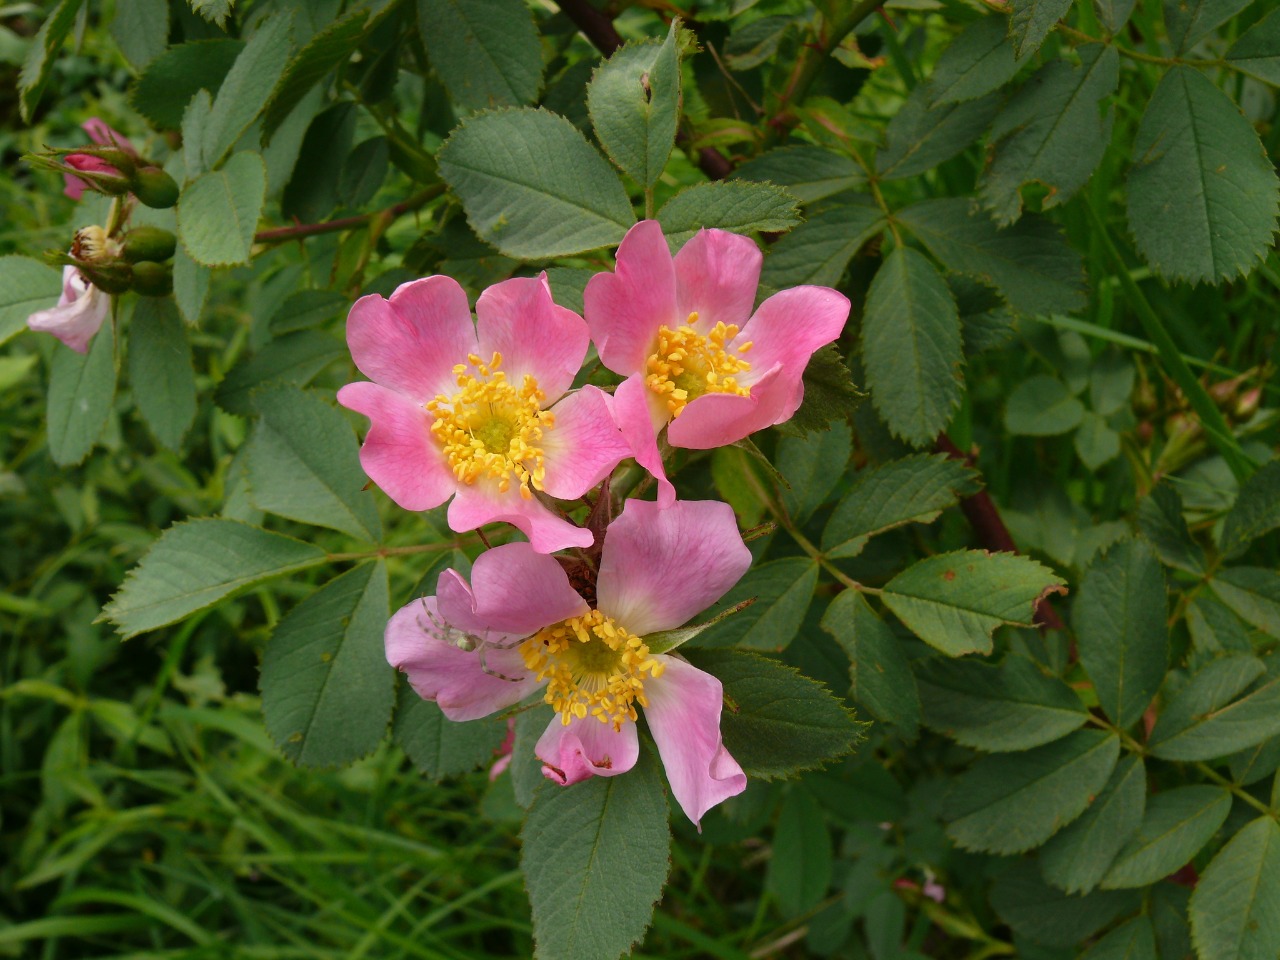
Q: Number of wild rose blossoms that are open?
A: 3